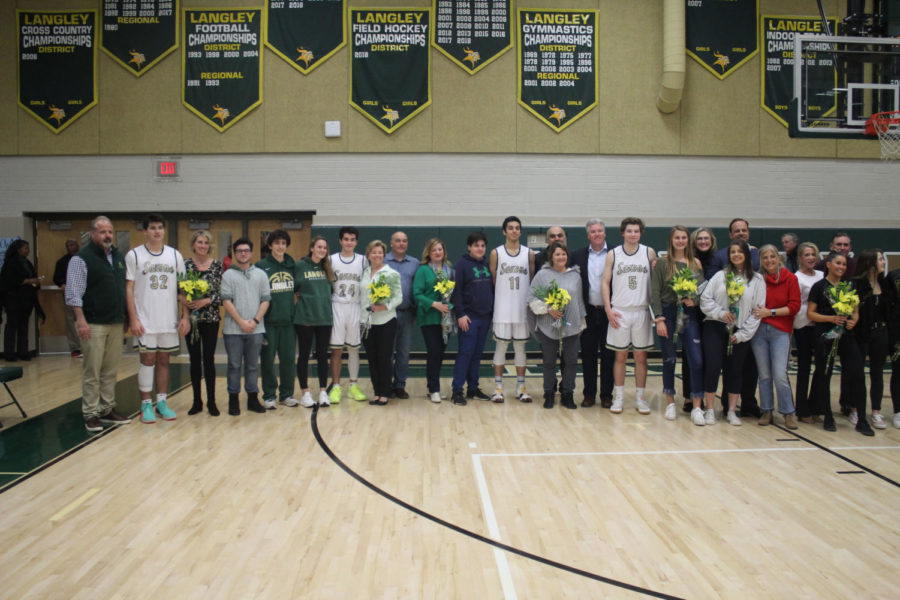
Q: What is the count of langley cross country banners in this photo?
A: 1